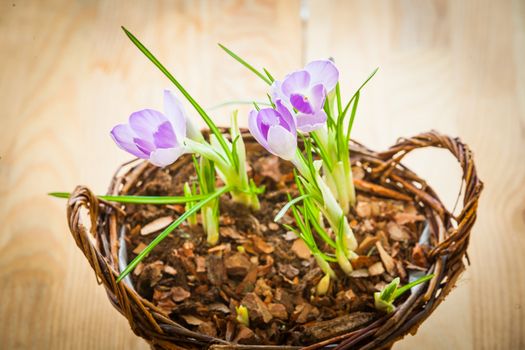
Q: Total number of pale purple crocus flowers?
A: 3